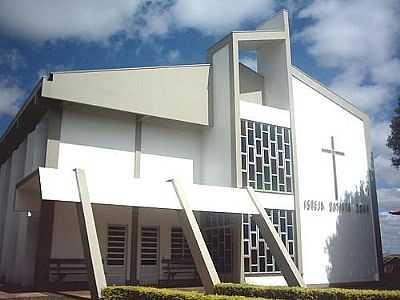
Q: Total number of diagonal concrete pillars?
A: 3